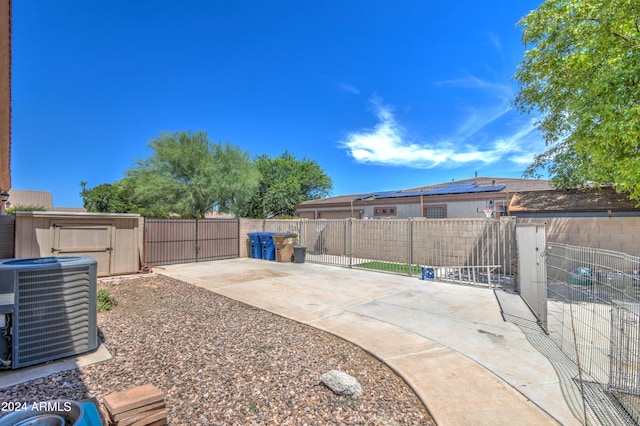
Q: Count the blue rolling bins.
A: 2